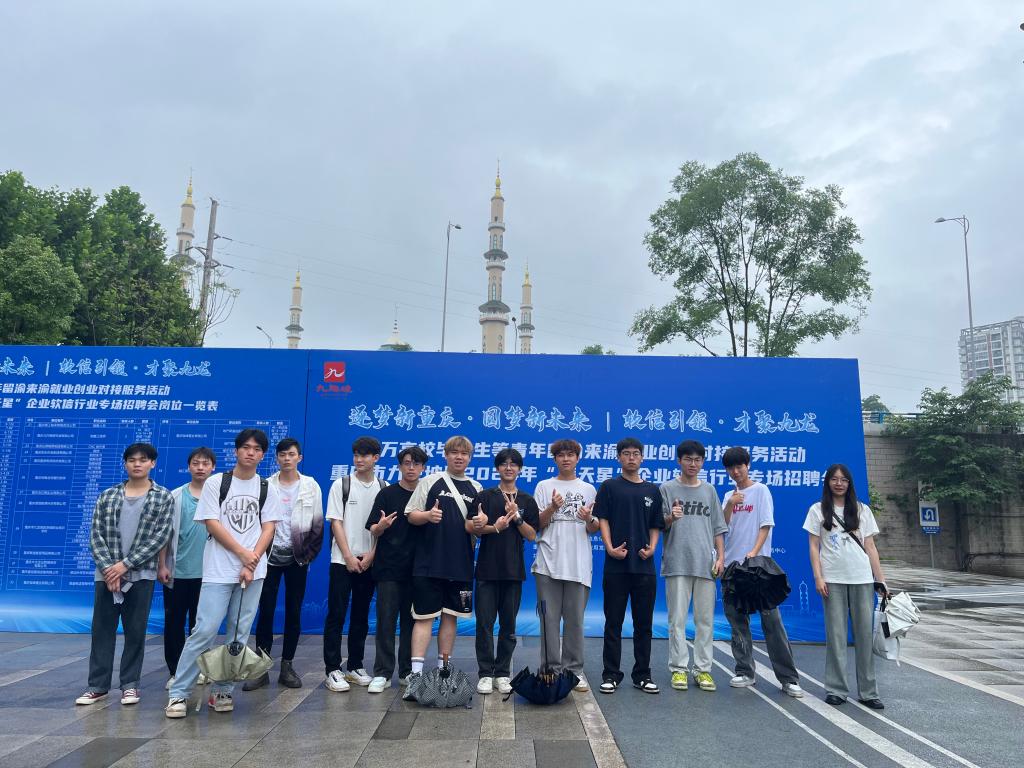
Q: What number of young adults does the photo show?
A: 13